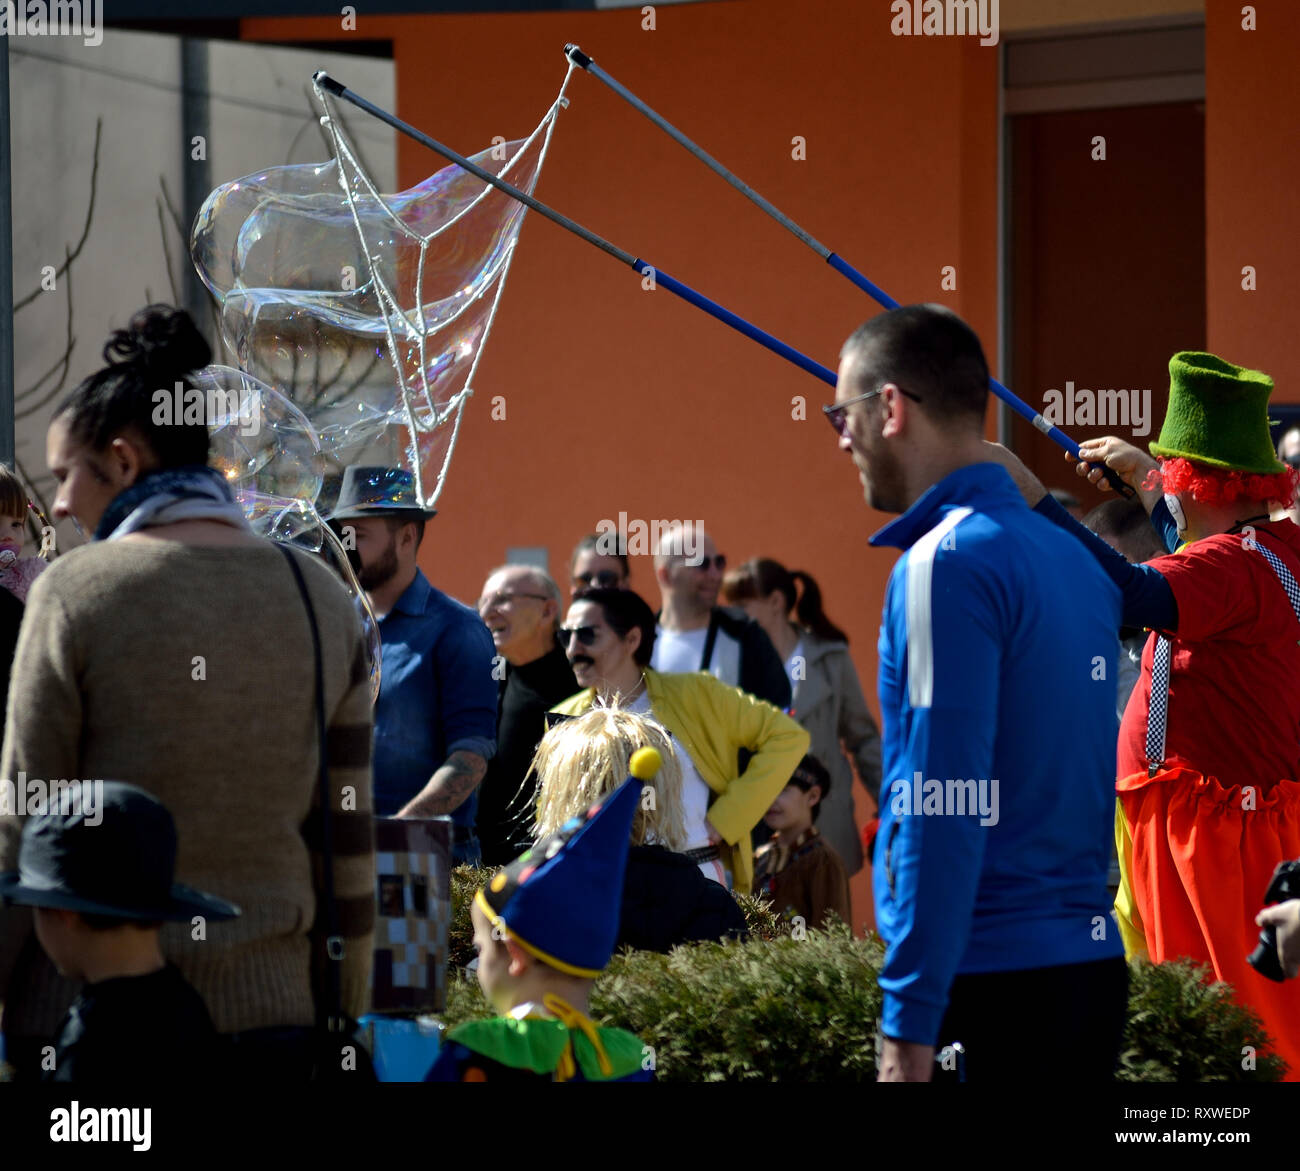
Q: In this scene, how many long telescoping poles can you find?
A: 2